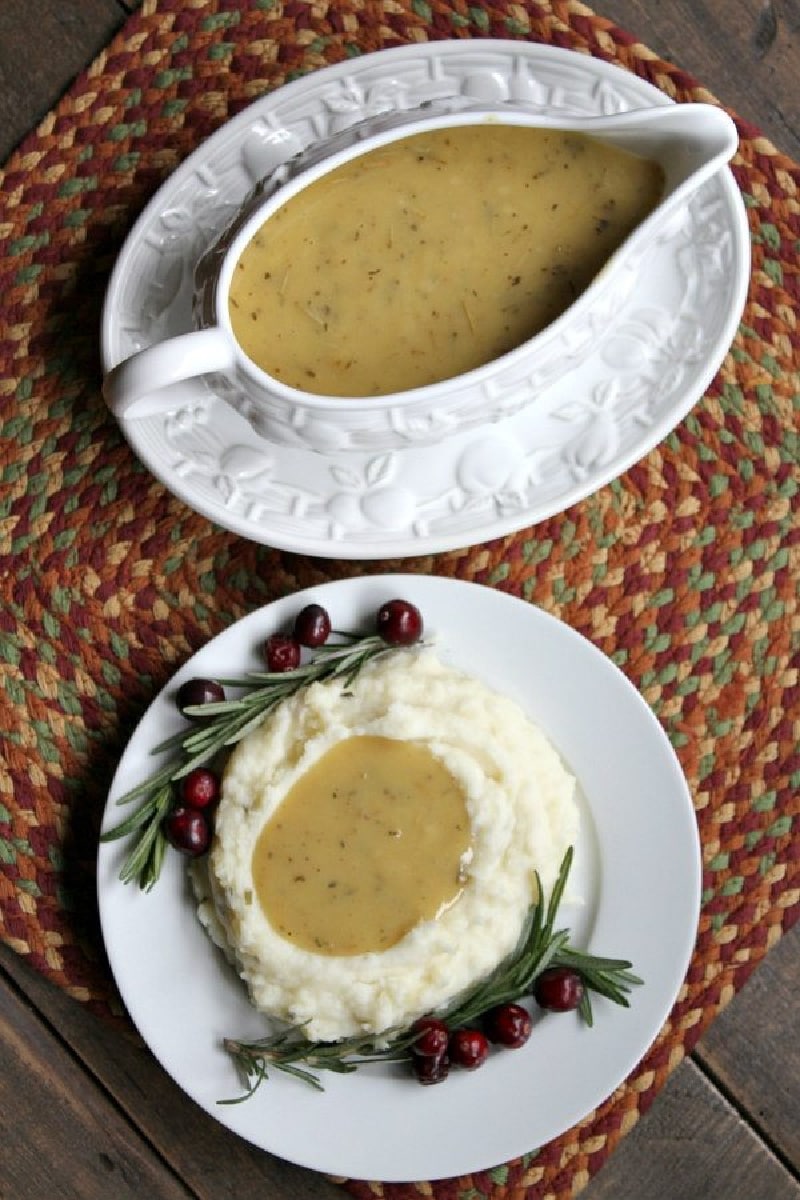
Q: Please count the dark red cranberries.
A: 11